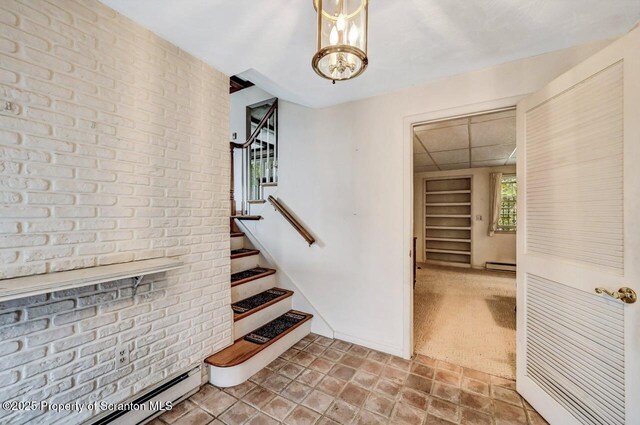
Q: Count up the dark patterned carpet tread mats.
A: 4